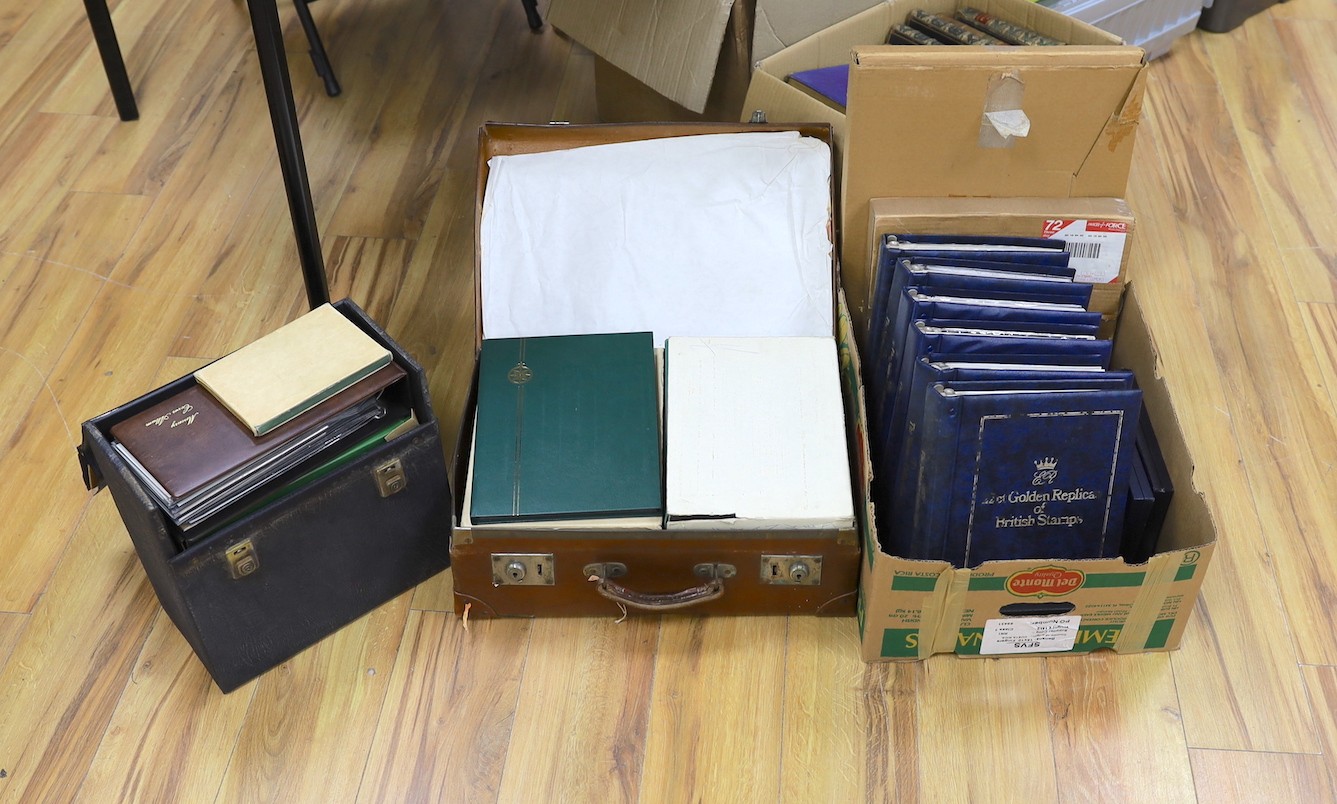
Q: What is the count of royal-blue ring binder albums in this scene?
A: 6